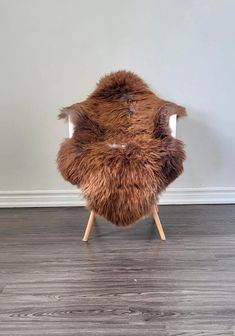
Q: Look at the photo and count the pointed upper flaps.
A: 2